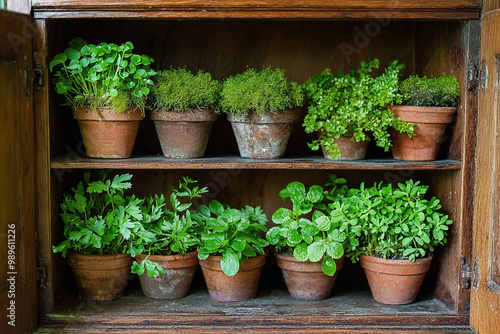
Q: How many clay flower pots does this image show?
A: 10